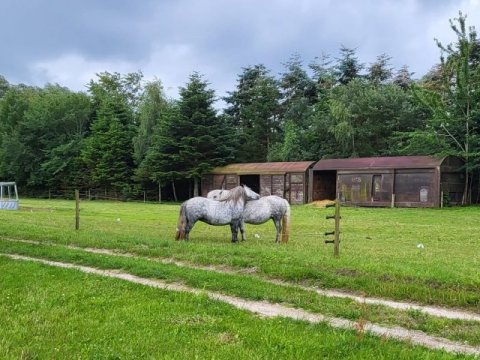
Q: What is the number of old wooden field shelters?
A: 2